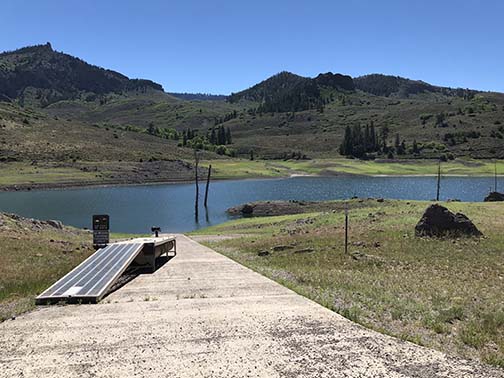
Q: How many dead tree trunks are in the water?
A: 2